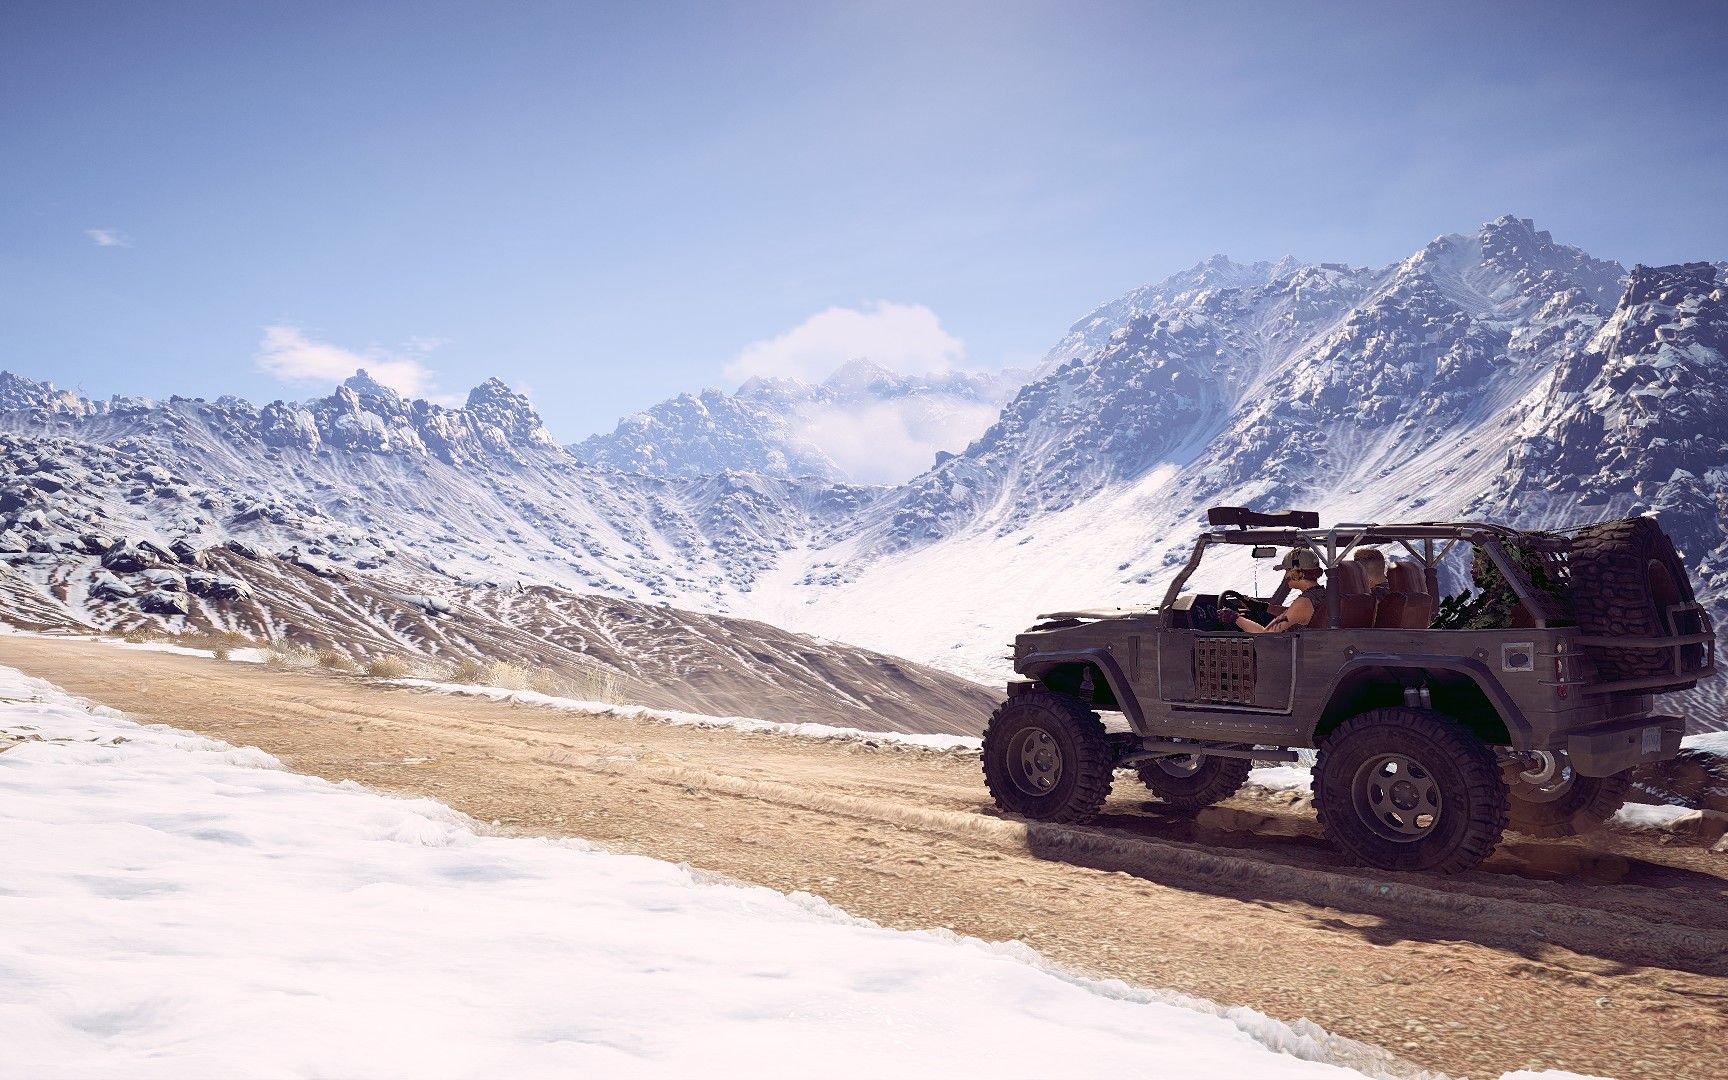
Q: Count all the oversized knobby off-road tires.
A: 5